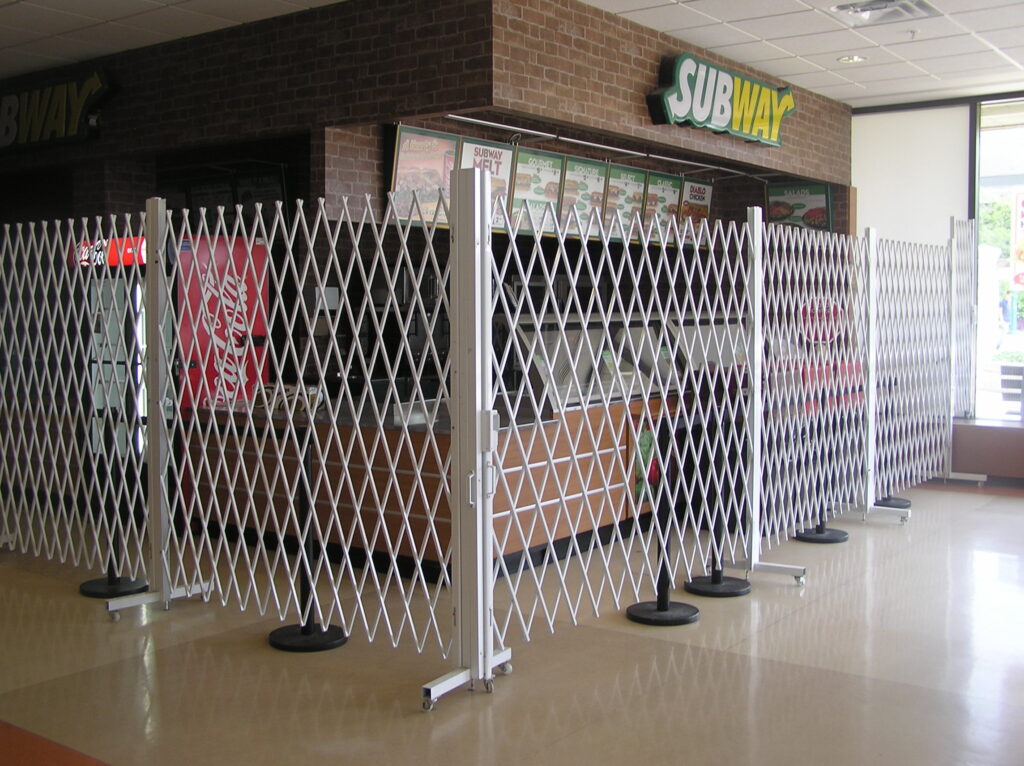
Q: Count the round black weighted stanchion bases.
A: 6